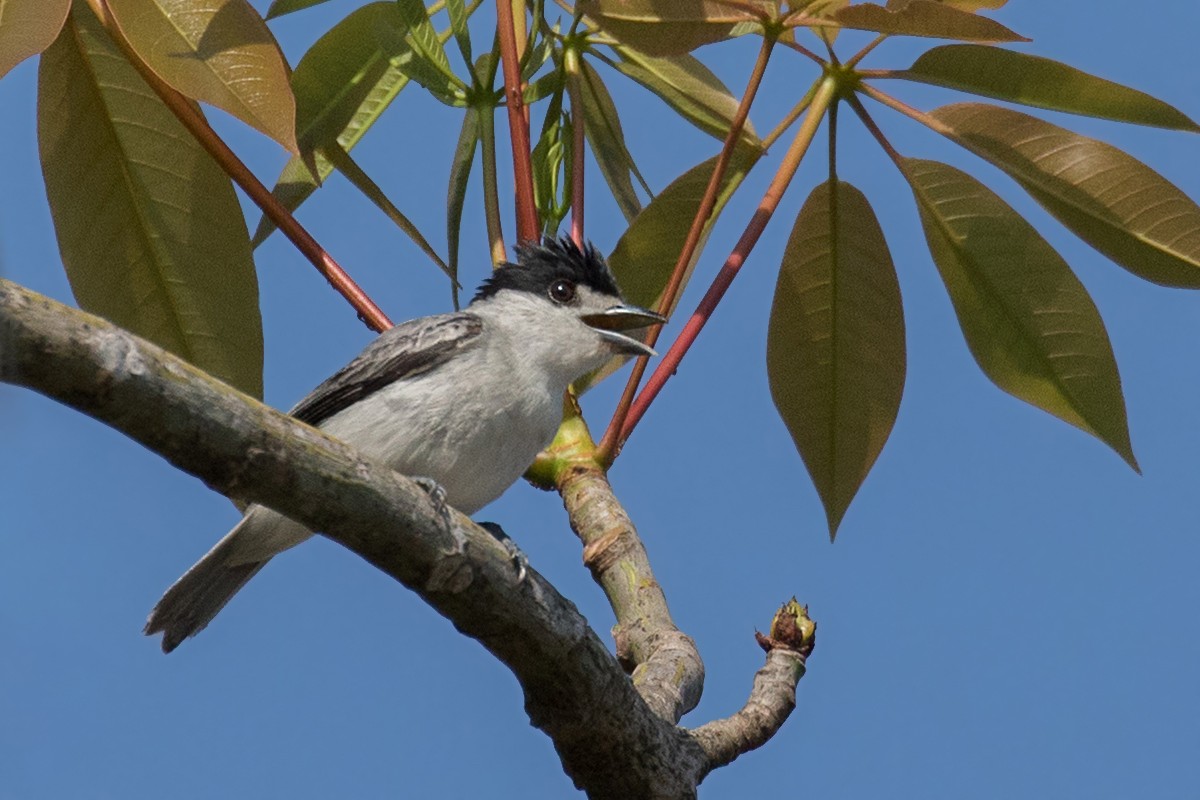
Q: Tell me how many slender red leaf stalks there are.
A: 5